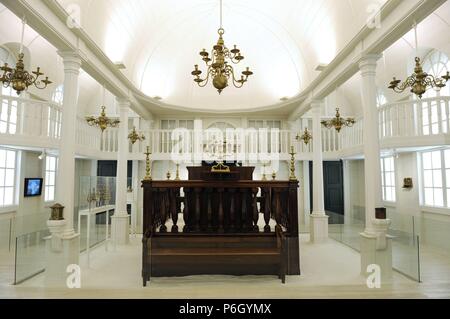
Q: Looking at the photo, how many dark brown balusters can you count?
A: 11